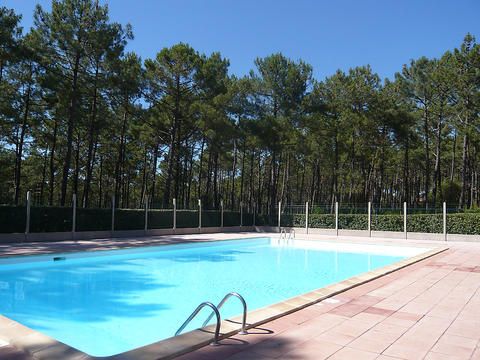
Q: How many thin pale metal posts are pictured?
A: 15